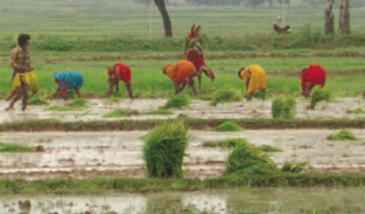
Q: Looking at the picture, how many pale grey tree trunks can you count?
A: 2